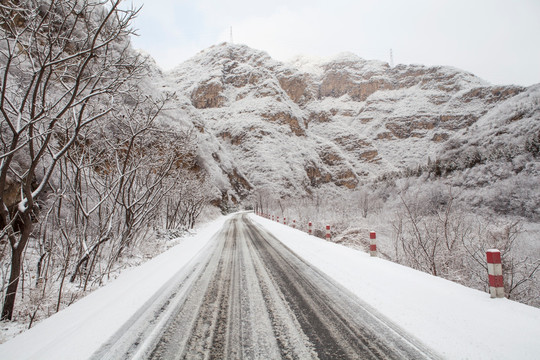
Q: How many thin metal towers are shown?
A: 2